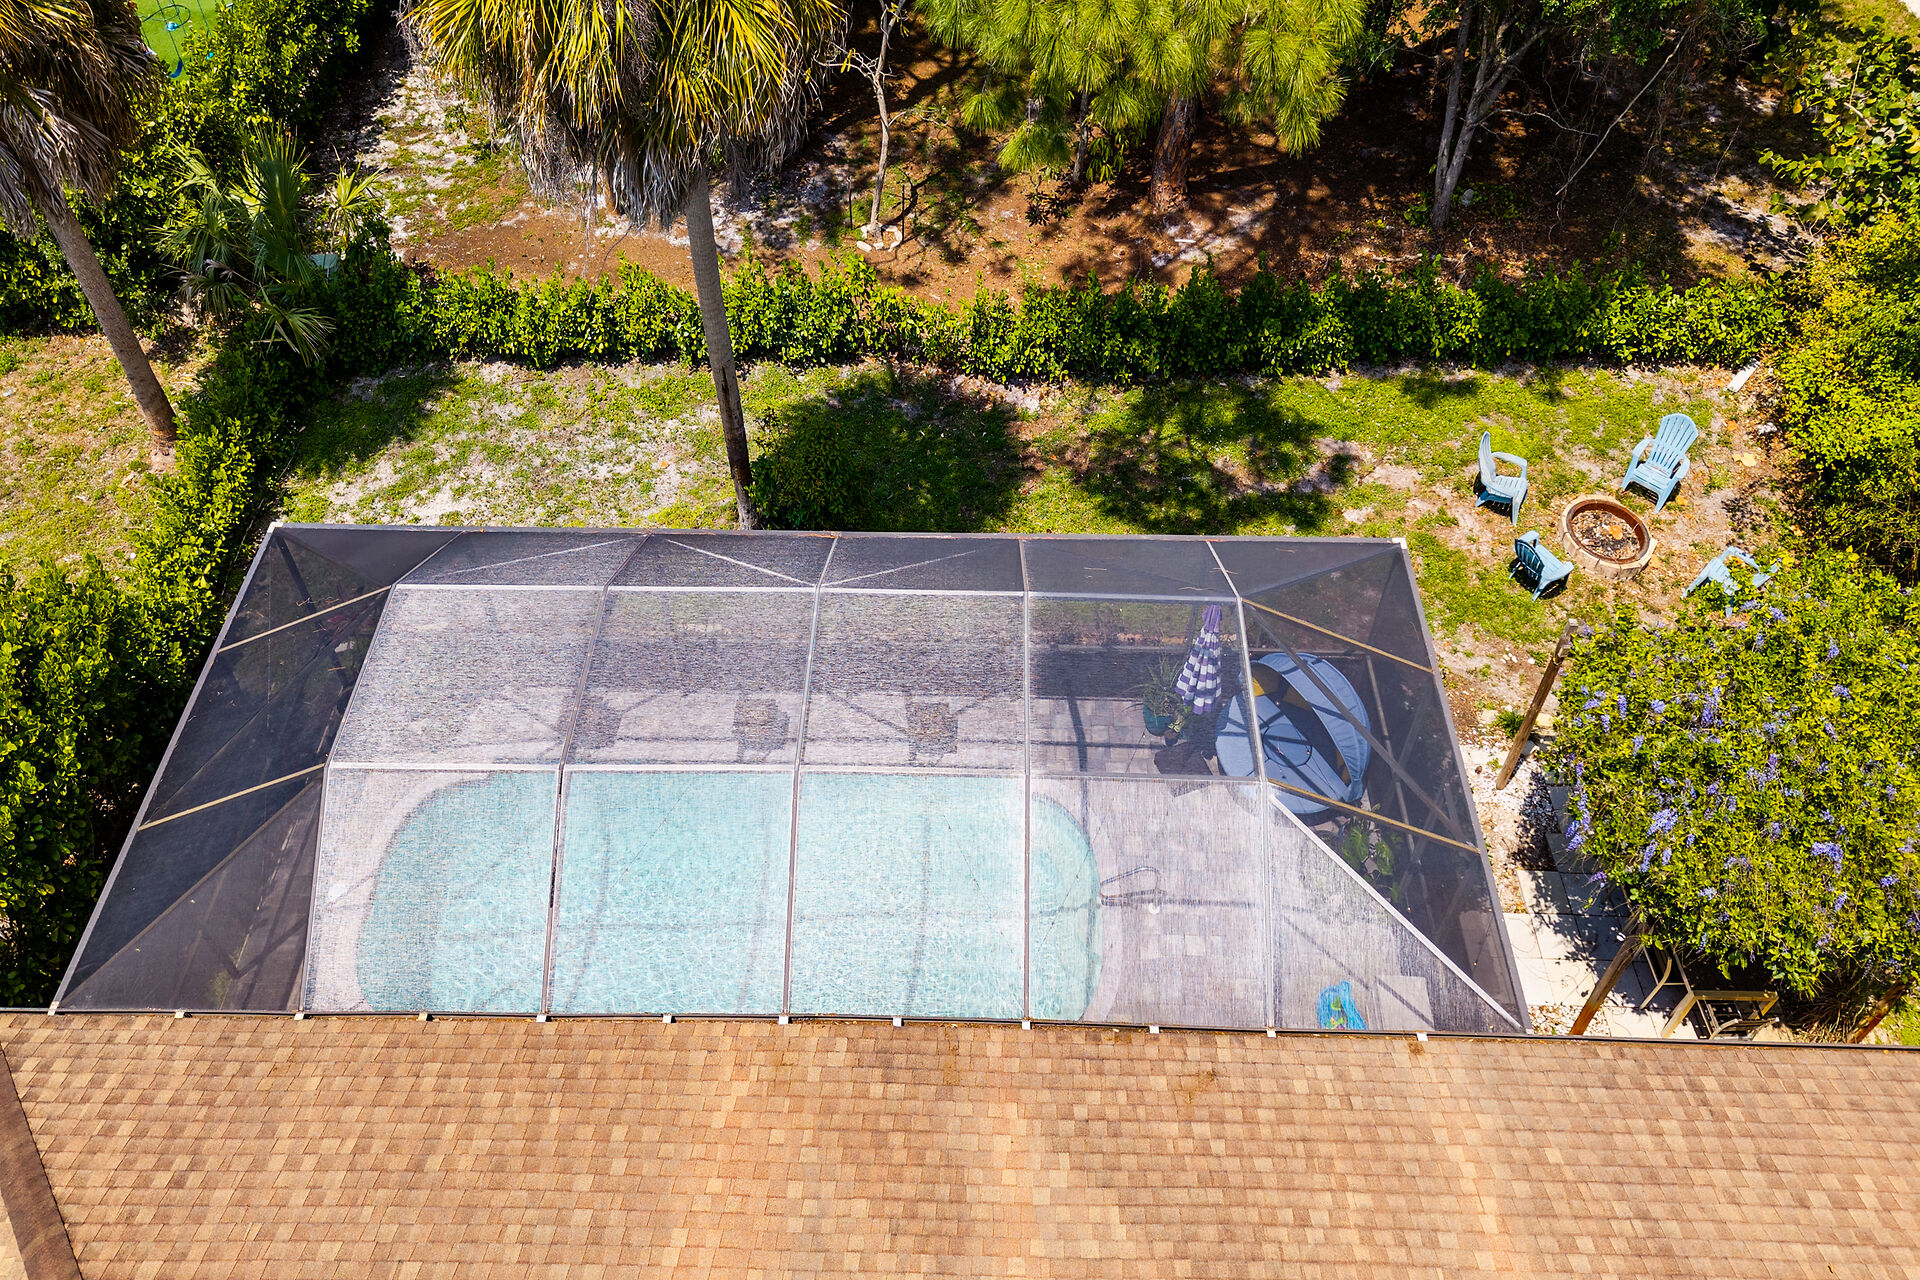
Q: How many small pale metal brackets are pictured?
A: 12